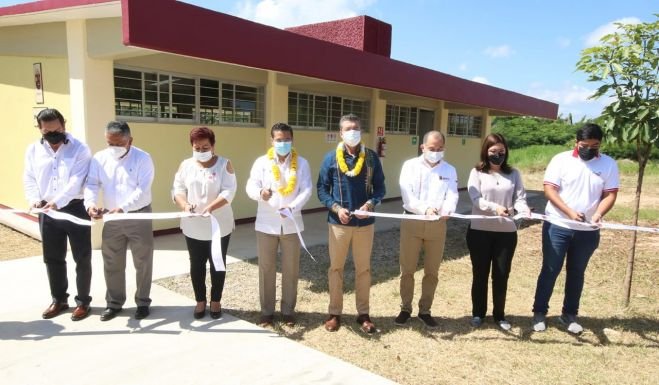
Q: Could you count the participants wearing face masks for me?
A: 8